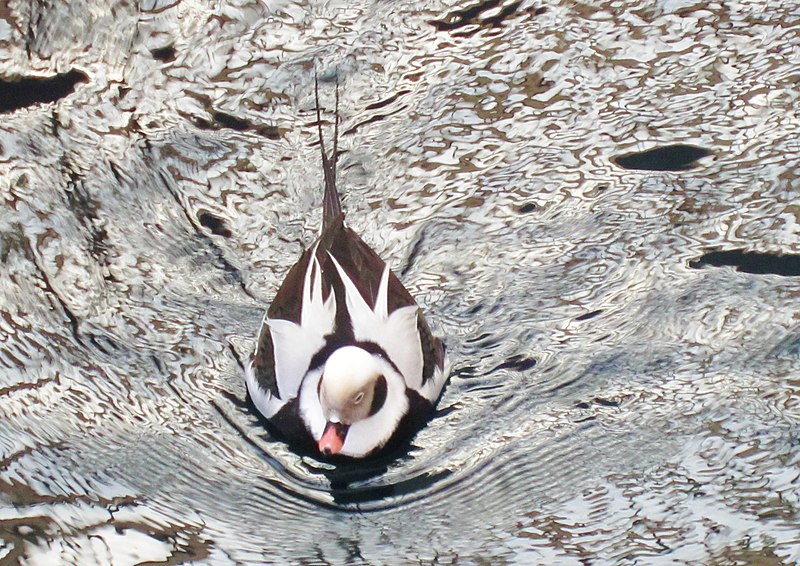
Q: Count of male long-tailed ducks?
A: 1